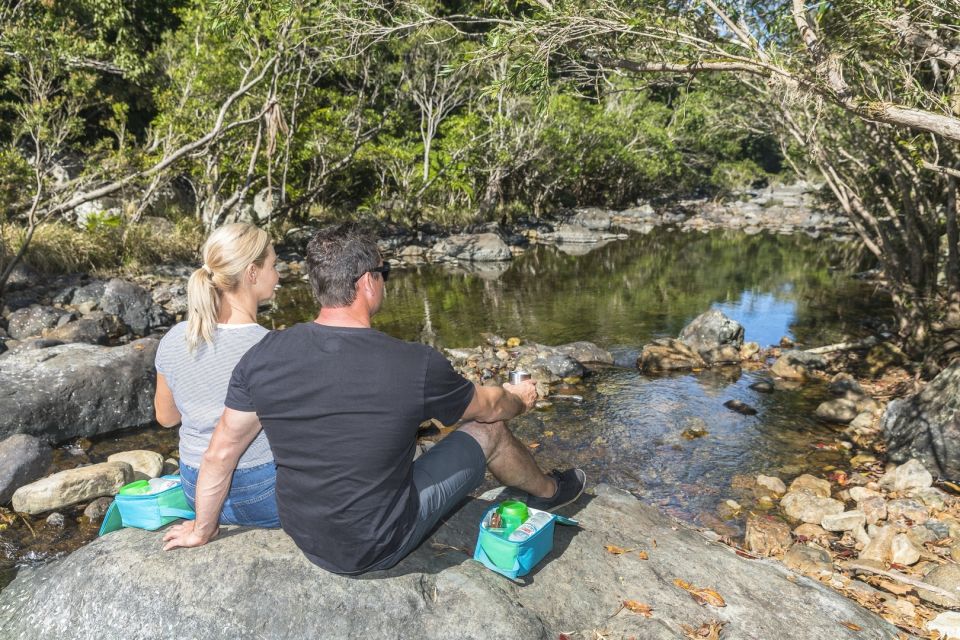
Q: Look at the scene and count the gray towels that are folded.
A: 0